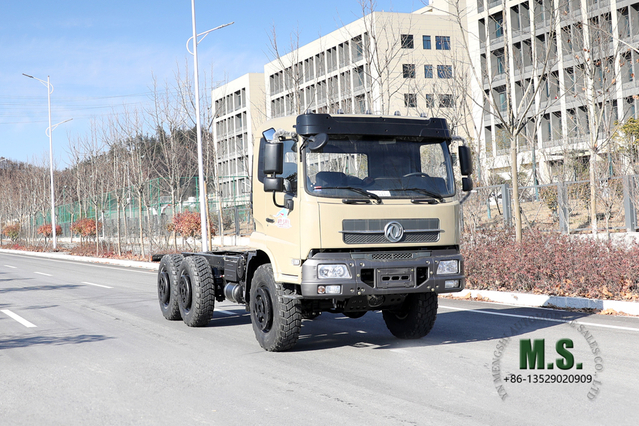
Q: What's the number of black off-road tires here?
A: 4